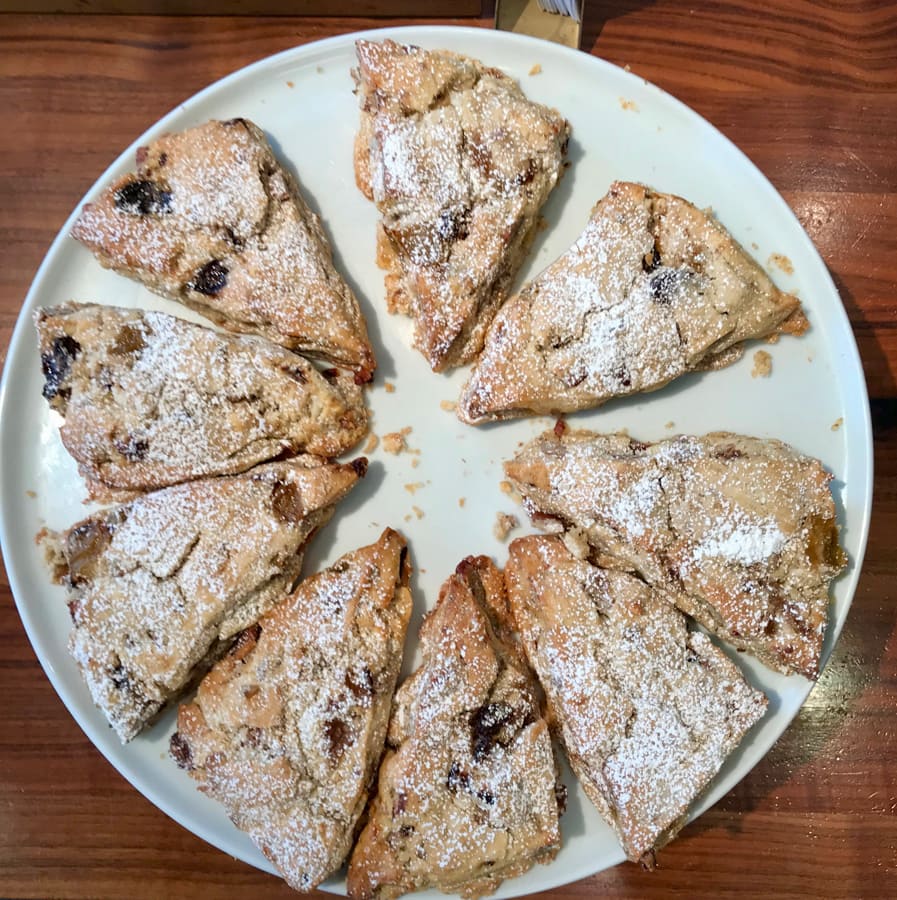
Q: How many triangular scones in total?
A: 9